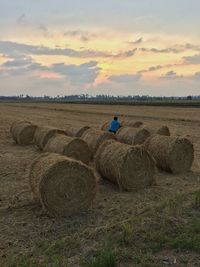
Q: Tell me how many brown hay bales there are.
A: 11